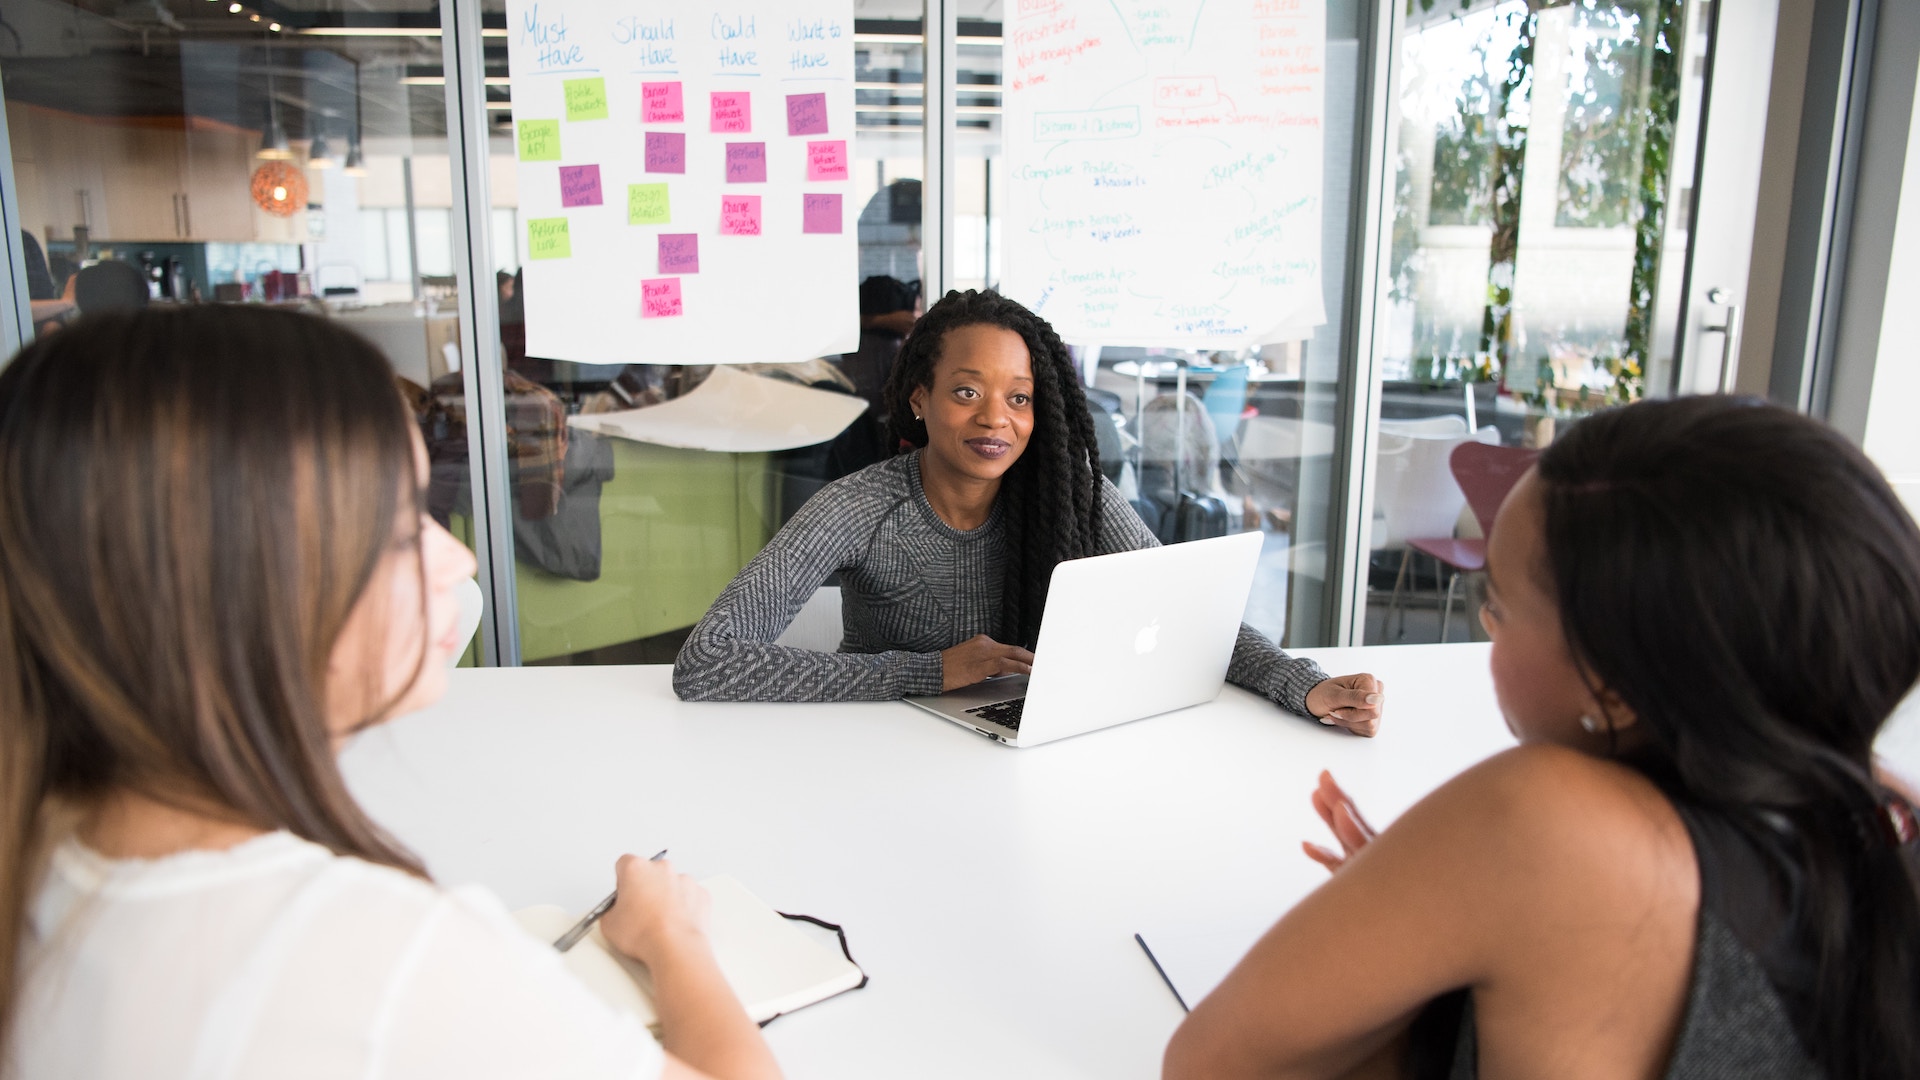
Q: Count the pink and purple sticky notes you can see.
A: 11